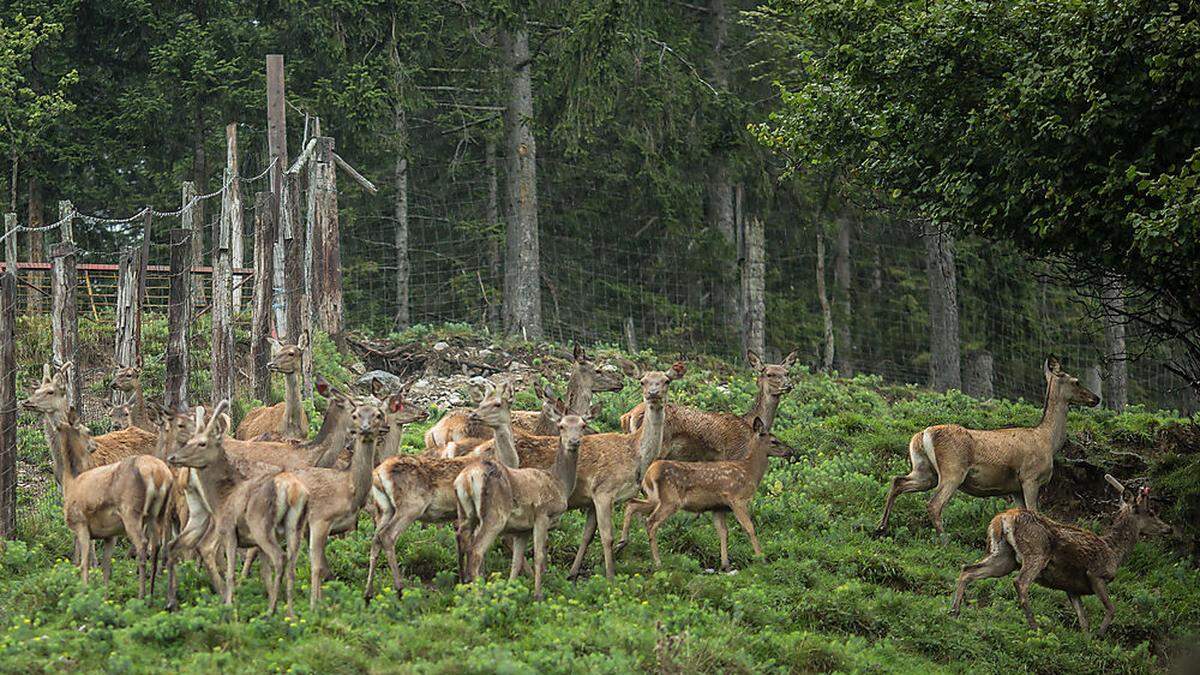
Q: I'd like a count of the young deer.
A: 1